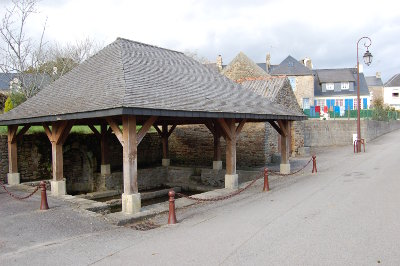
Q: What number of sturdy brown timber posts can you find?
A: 8